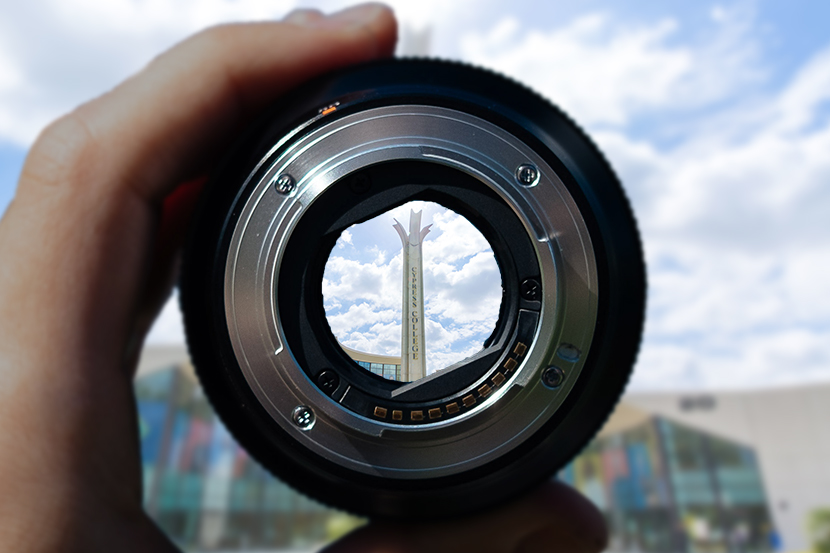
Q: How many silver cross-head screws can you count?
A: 4